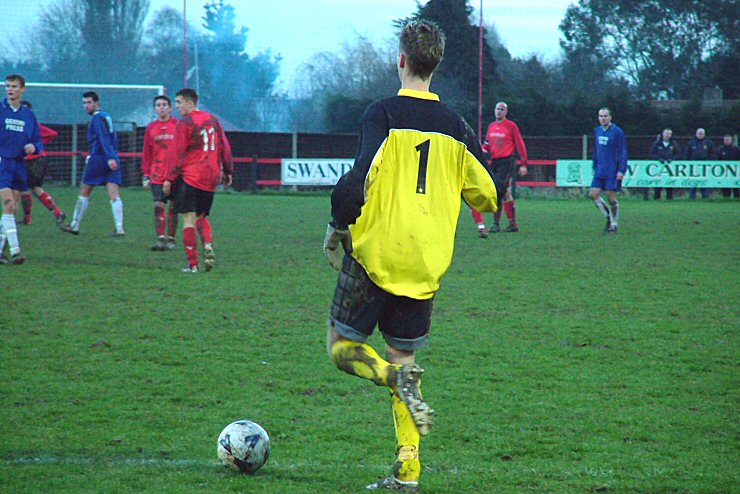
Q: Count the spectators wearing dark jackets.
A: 3